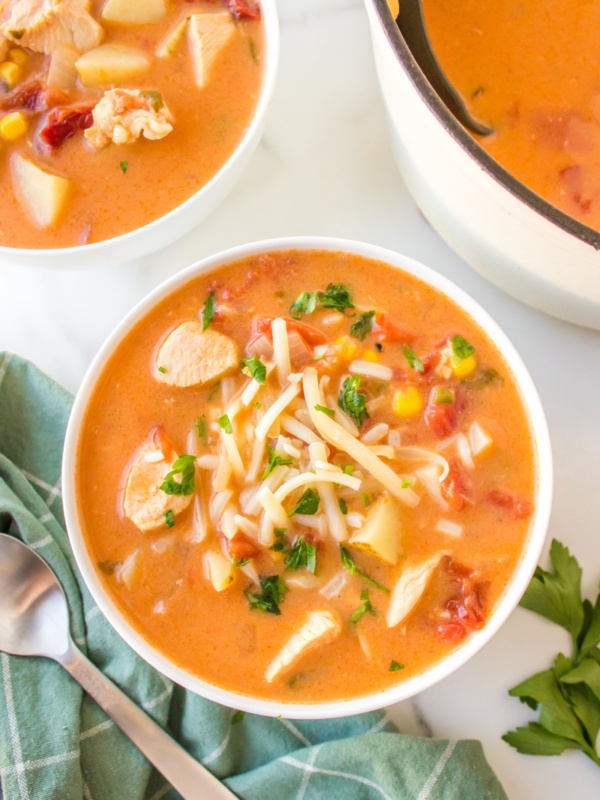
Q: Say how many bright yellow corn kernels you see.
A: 7